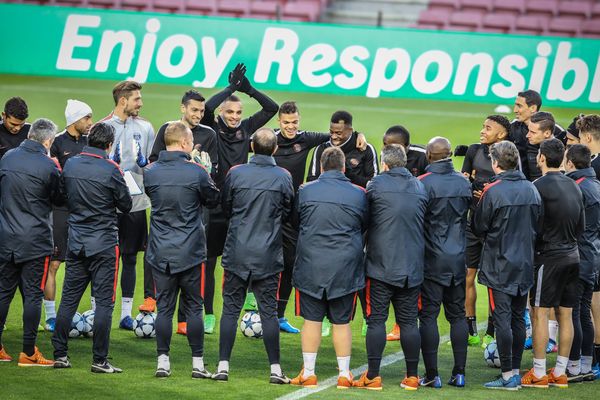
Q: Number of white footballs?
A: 5